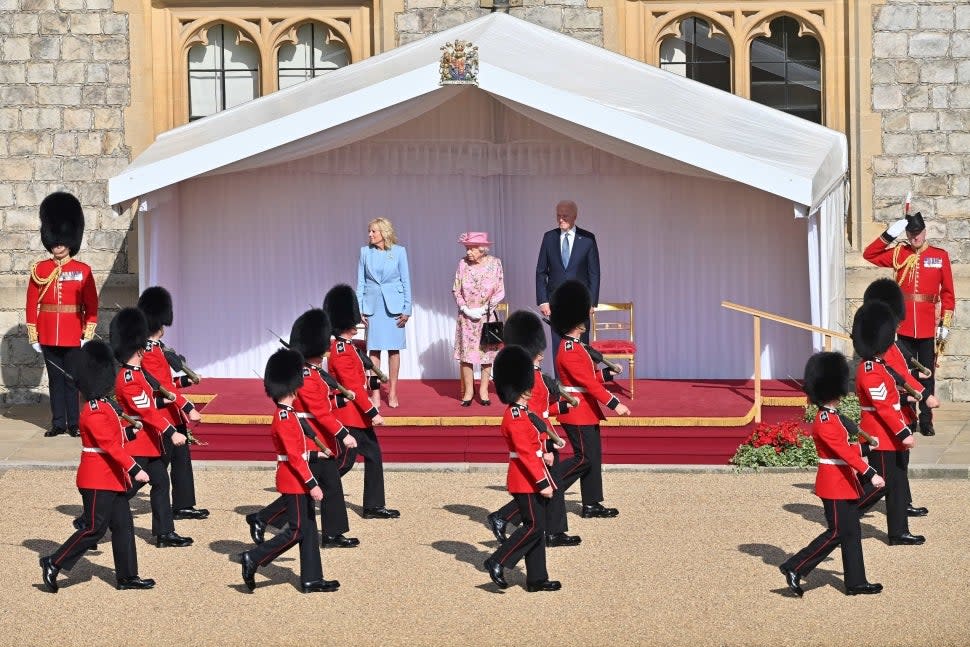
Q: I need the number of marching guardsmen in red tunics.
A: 12